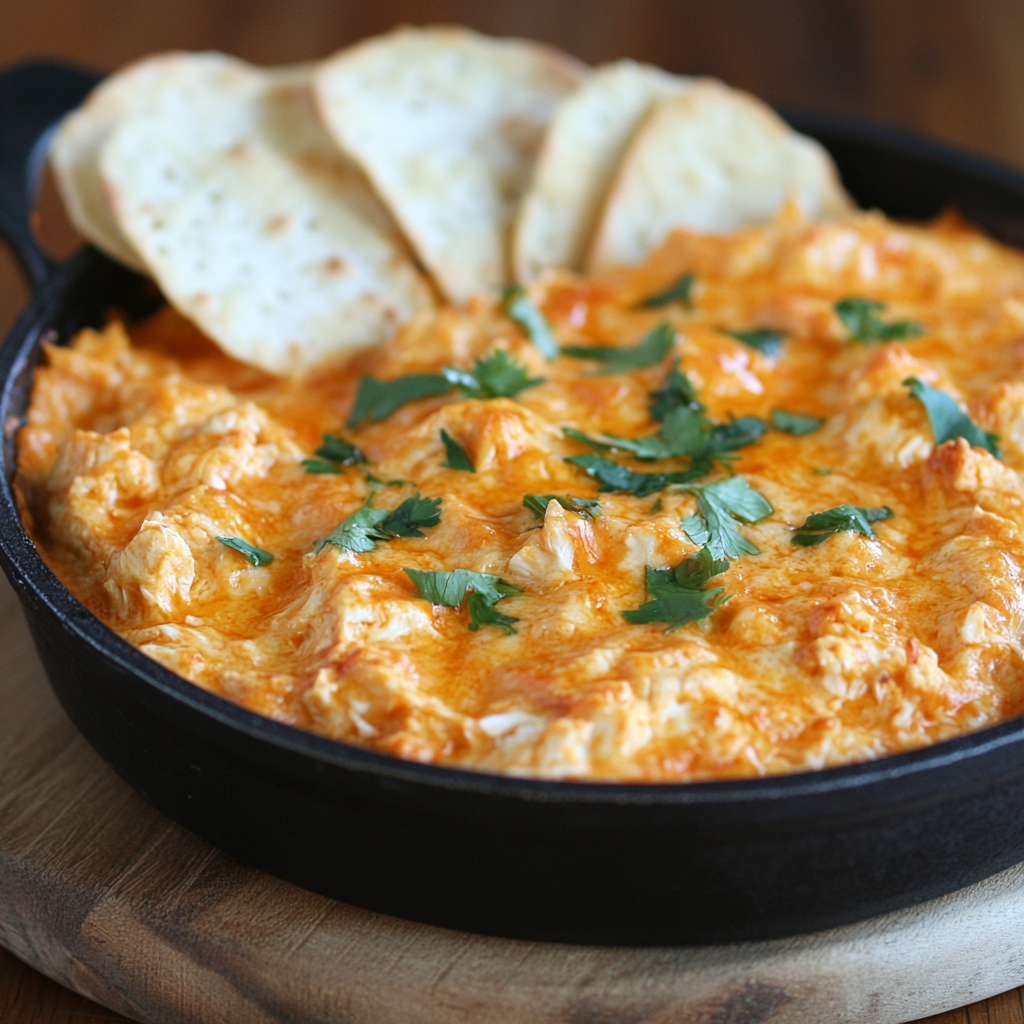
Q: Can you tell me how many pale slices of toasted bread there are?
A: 5